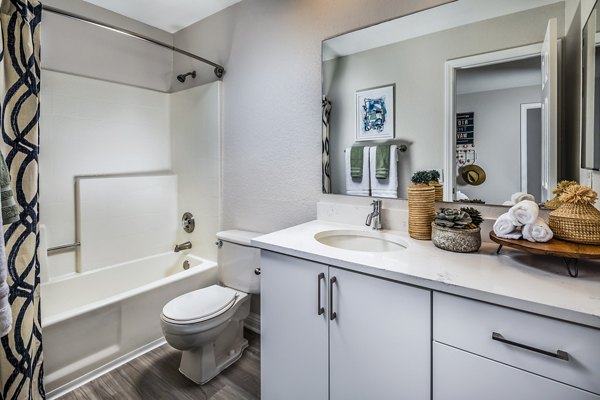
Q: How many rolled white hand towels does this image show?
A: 3